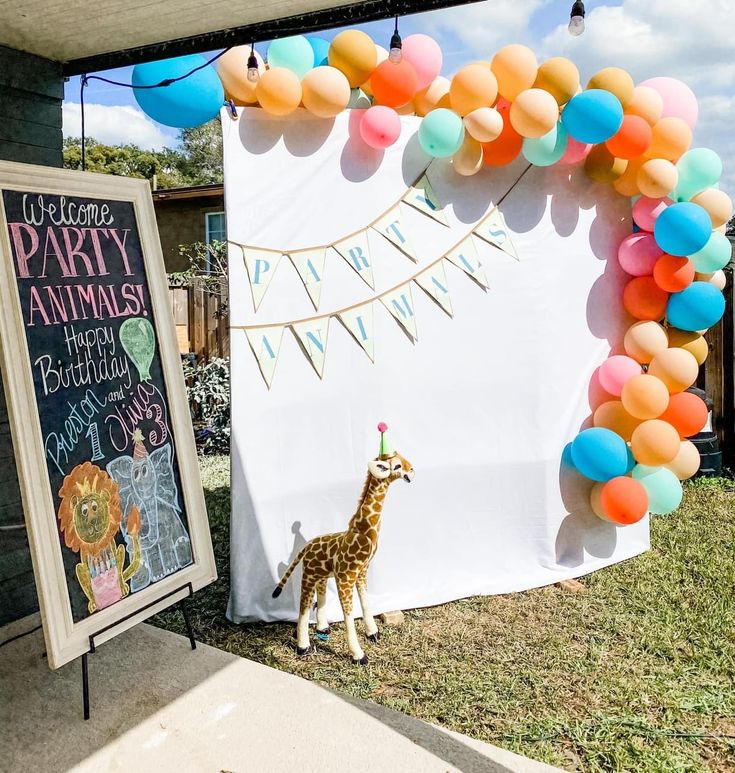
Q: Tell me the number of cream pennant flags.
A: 12